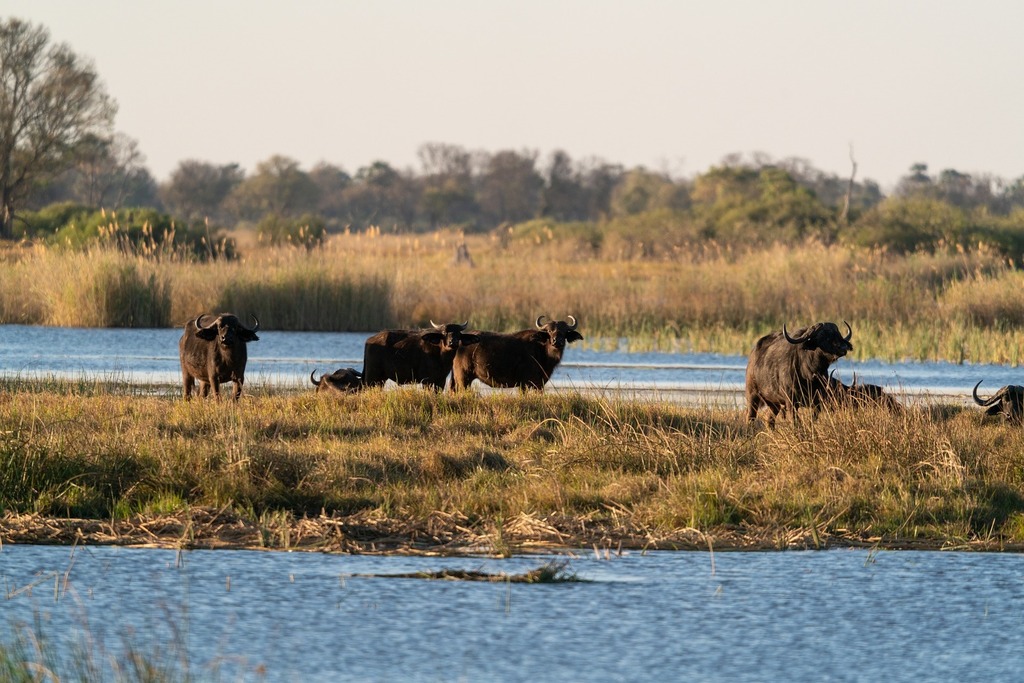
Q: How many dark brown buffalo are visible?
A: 7